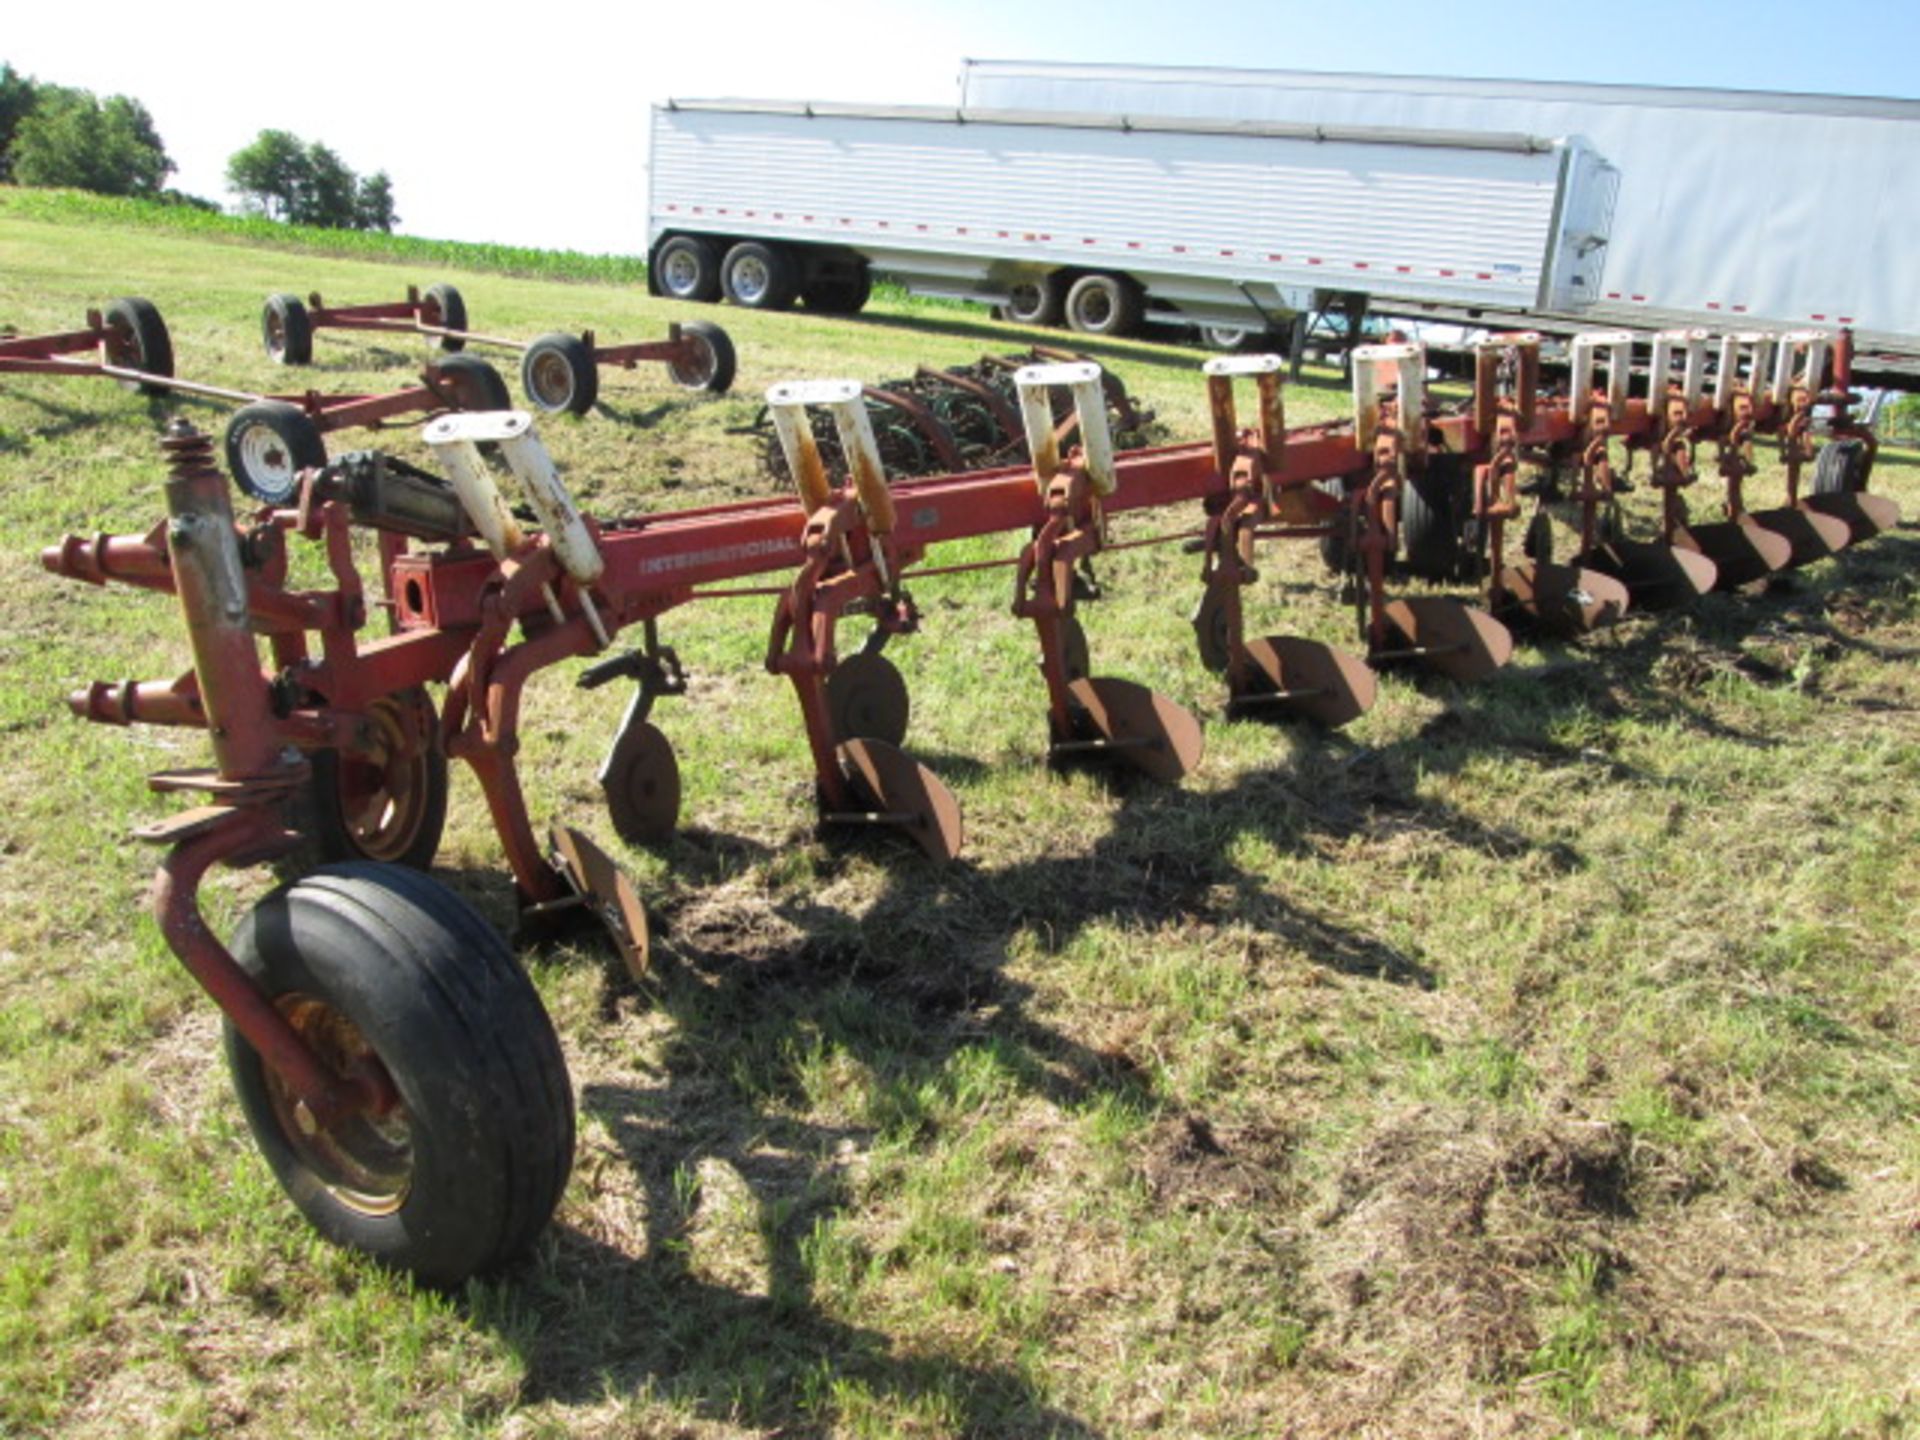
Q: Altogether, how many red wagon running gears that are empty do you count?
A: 2